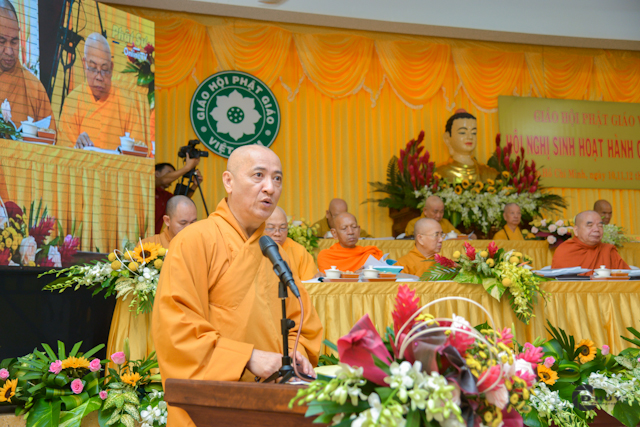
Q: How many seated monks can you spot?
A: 9